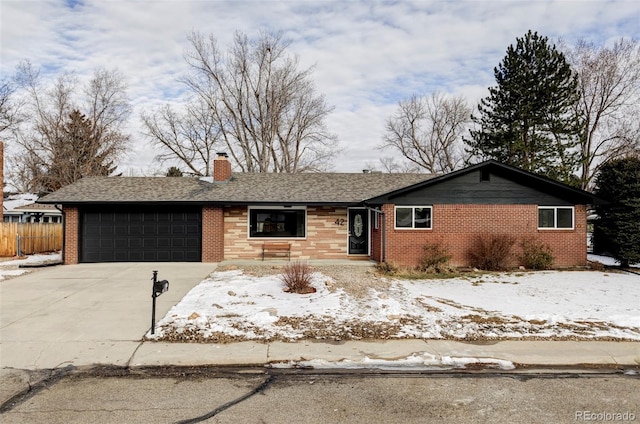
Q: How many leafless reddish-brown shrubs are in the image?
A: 2